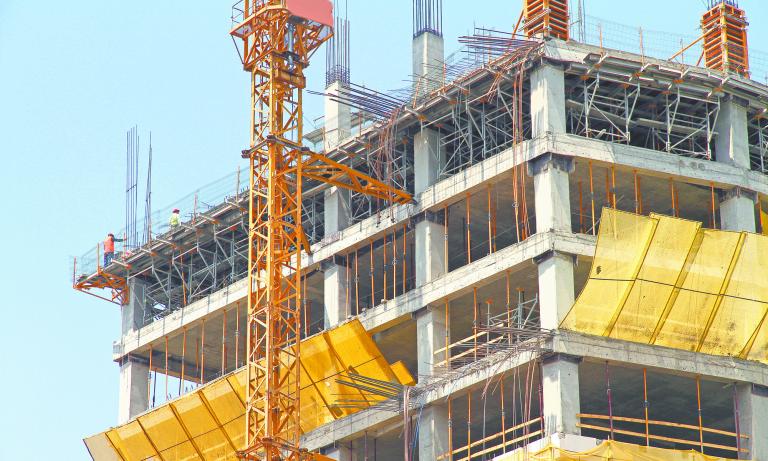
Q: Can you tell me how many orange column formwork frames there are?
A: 2